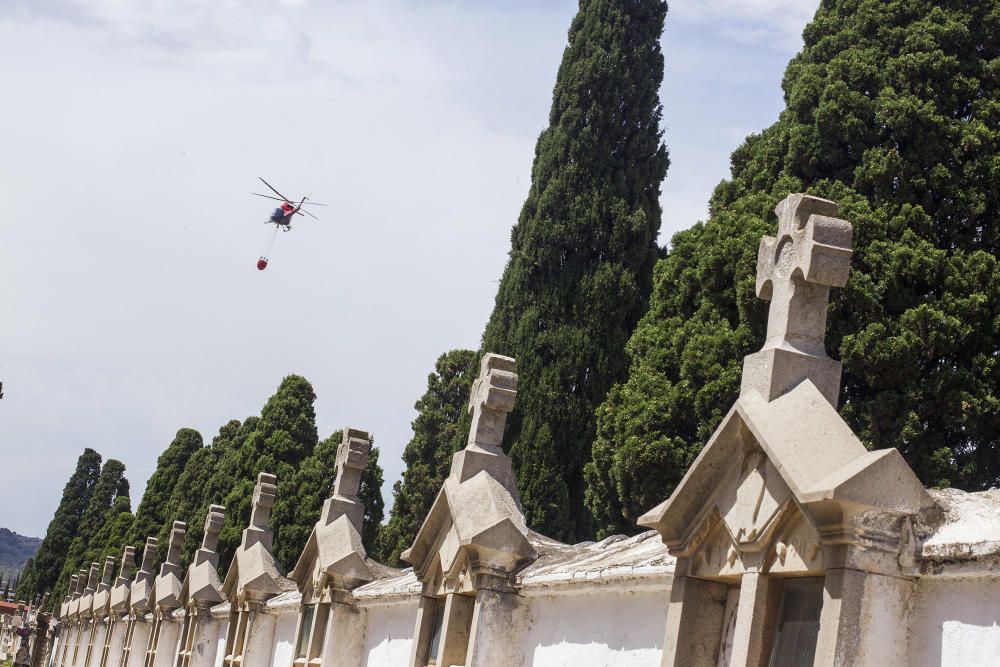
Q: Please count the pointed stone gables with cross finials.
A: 12